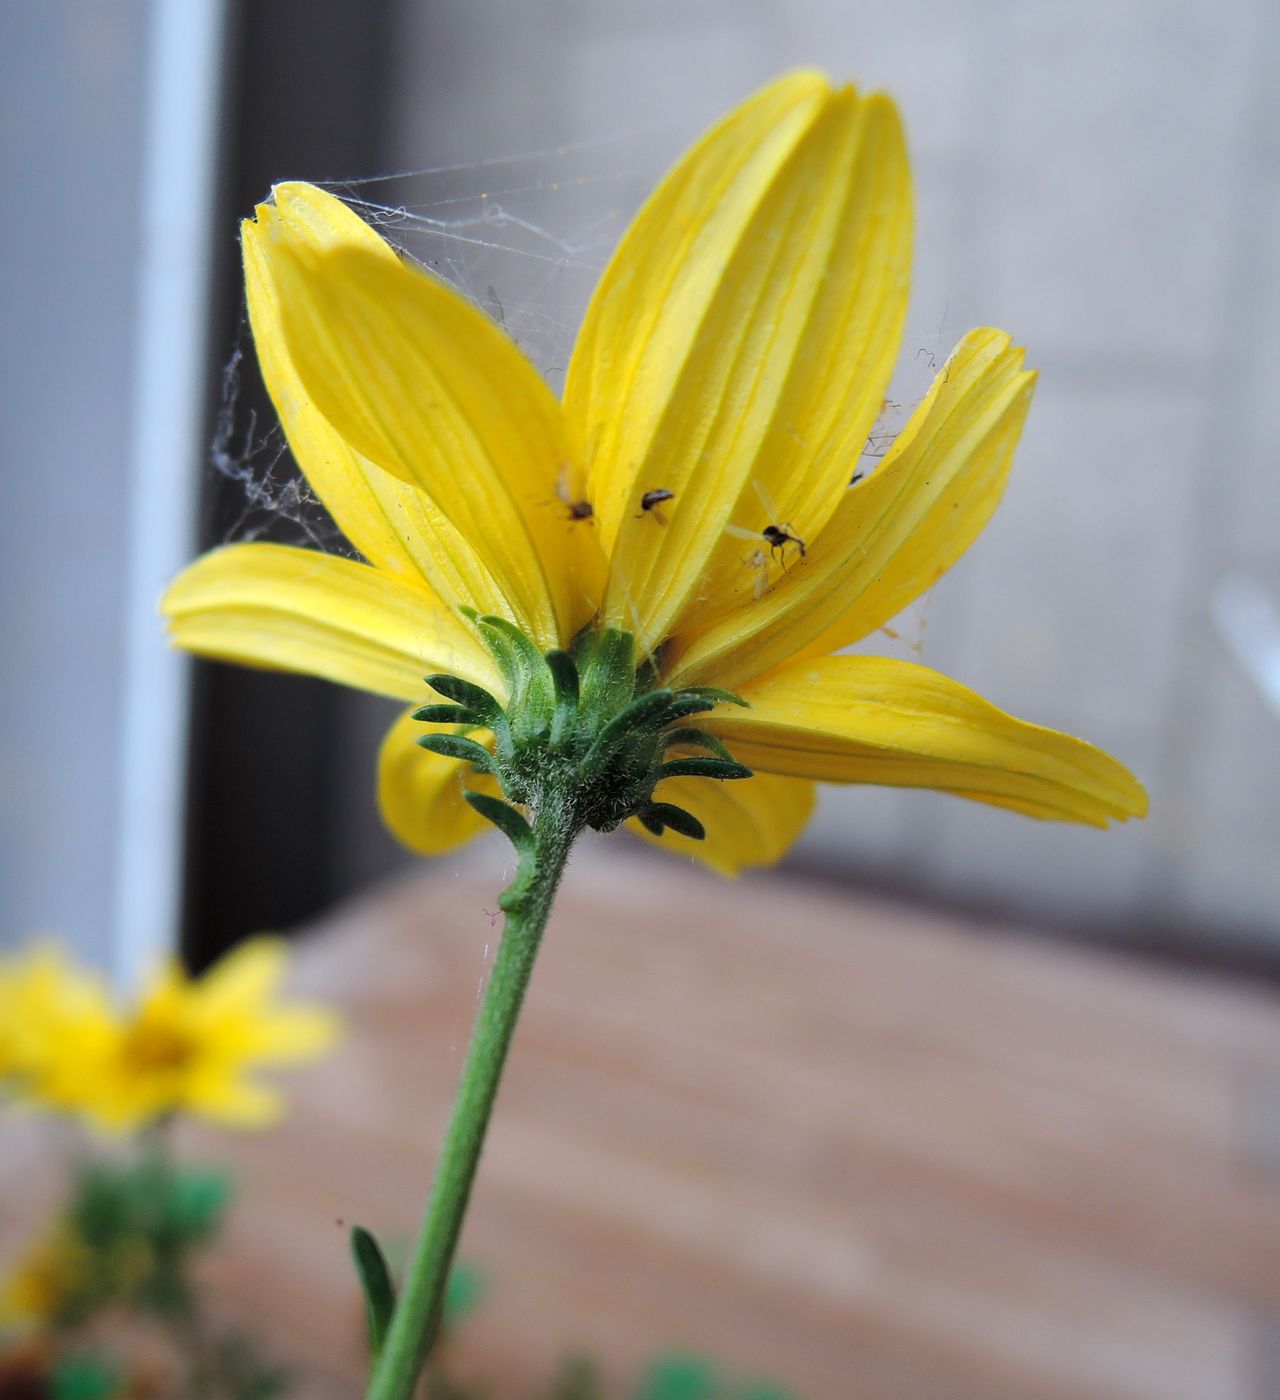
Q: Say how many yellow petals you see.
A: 8